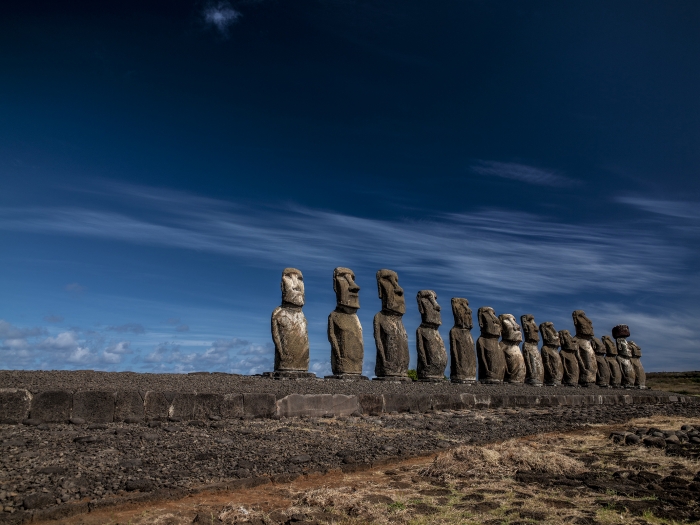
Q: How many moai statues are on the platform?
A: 15